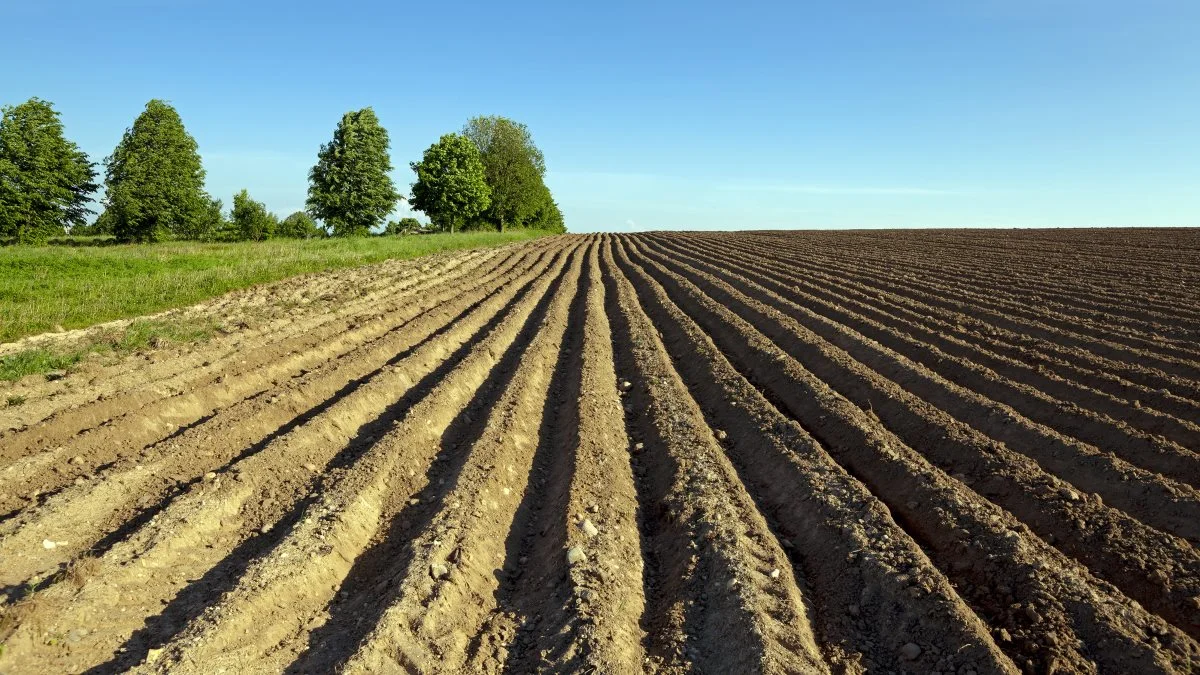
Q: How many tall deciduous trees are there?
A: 5